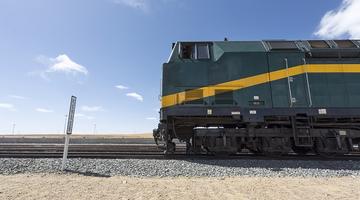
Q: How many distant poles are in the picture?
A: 3